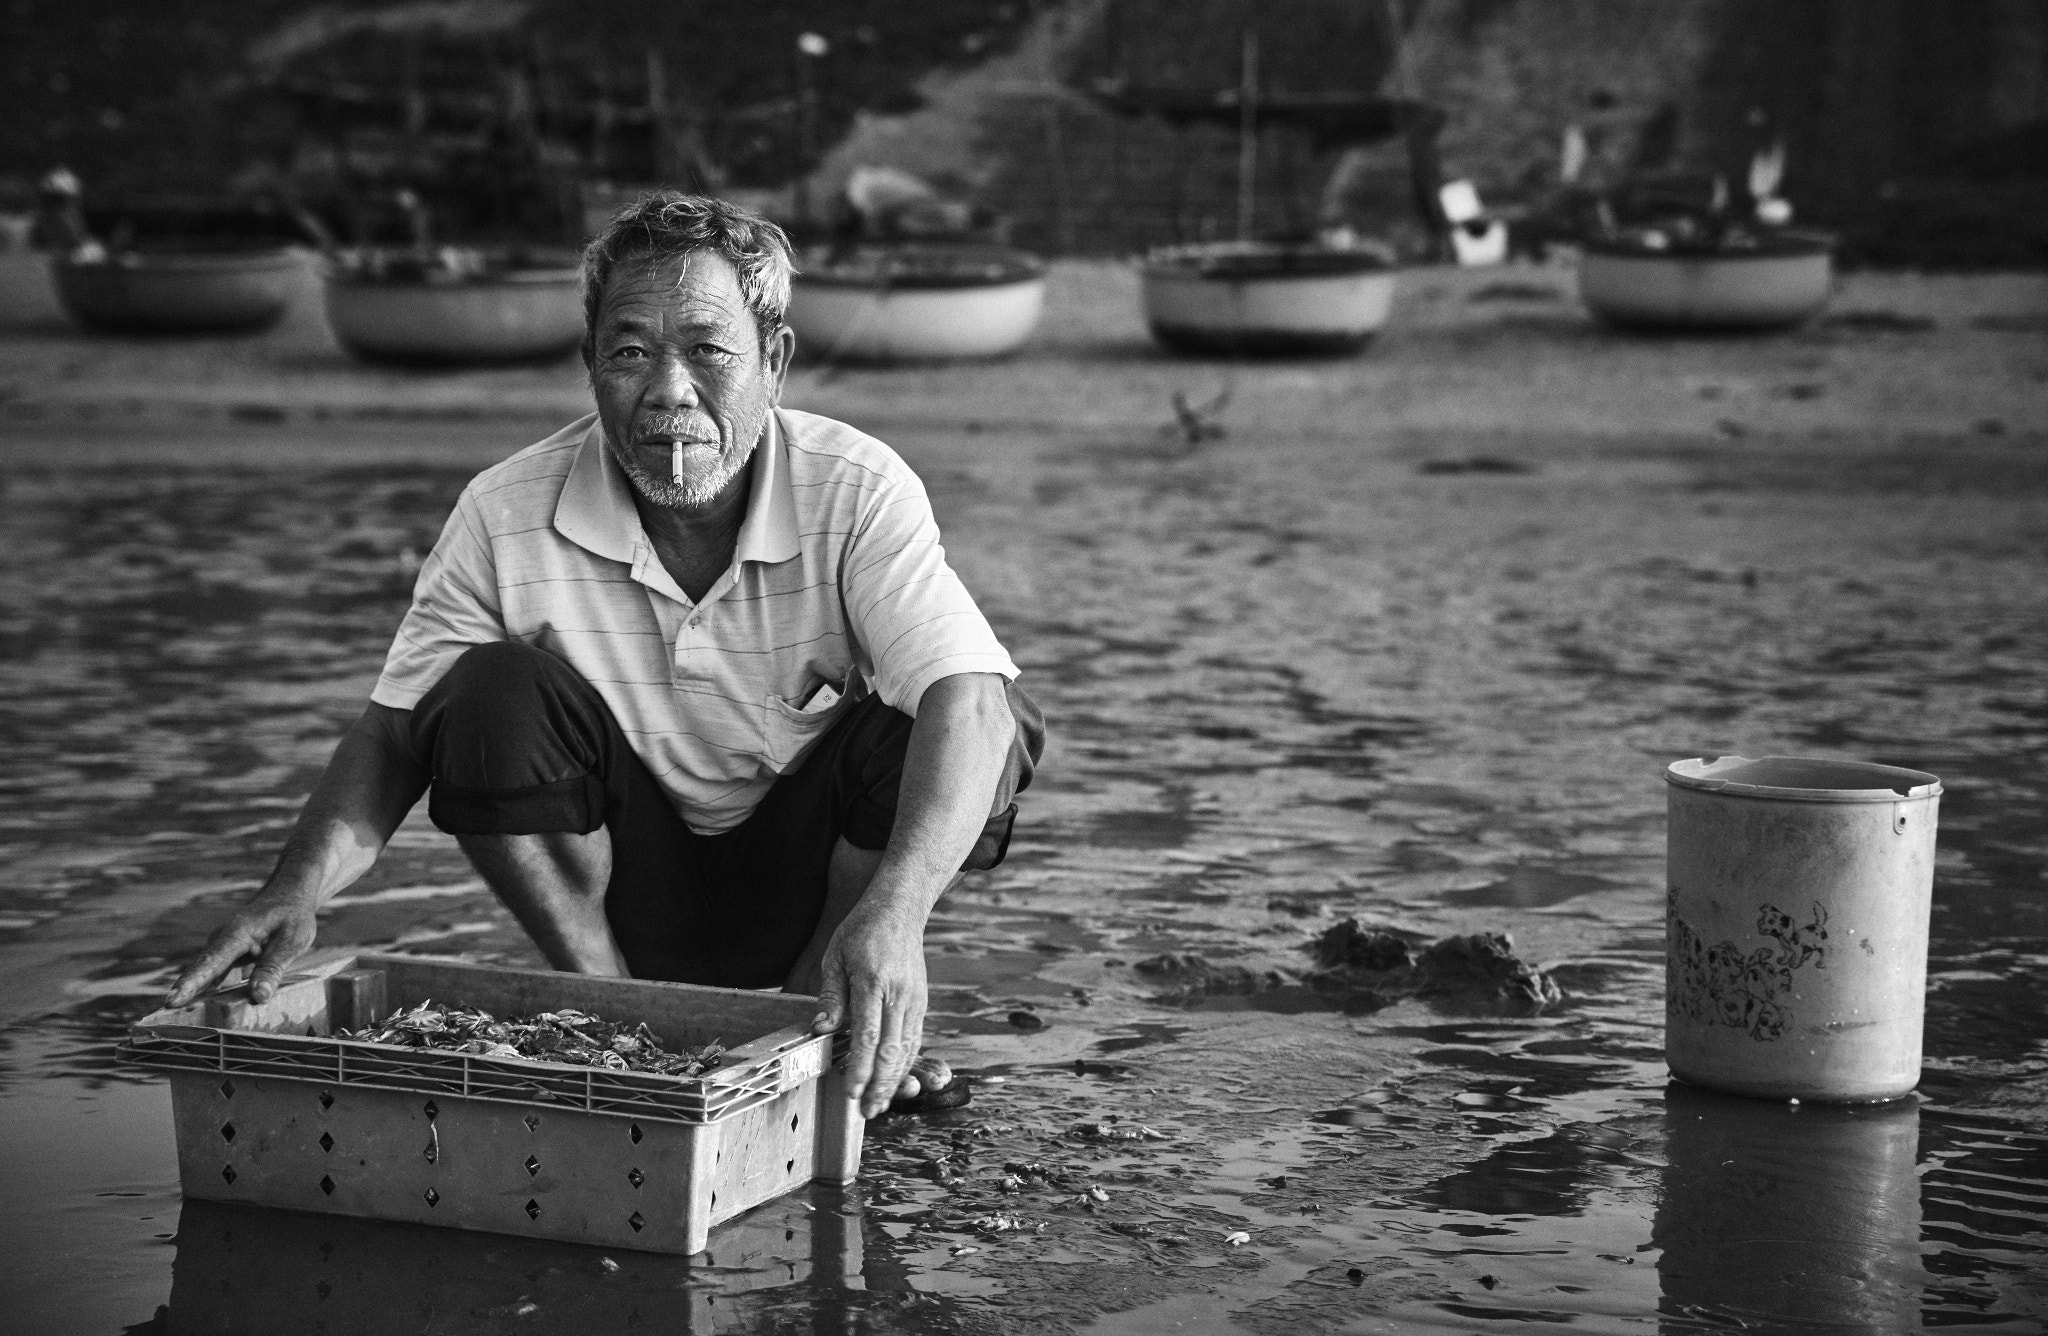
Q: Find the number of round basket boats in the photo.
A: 5